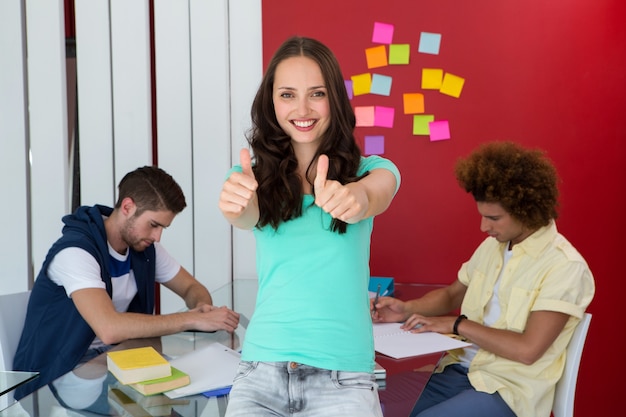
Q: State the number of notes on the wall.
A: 15